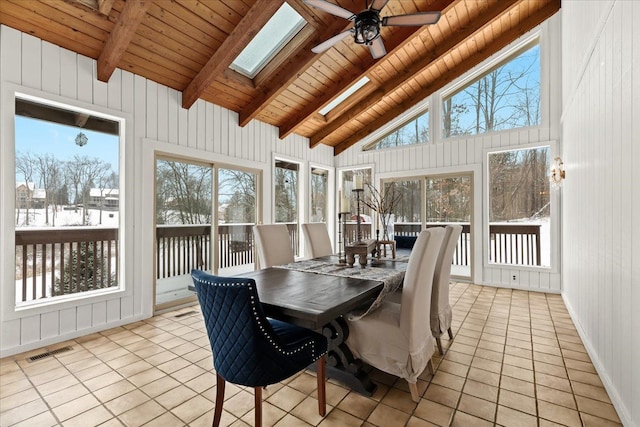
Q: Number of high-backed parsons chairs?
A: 4